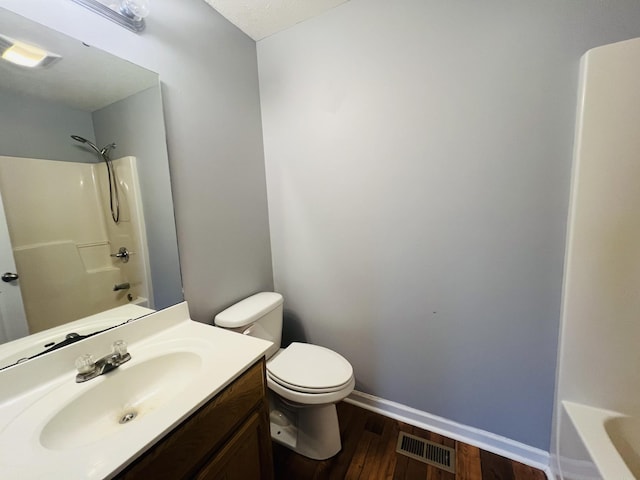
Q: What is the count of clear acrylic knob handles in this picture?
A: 2